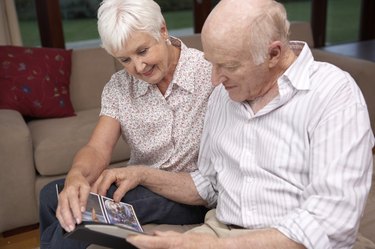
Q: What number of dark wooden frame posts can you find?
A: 4